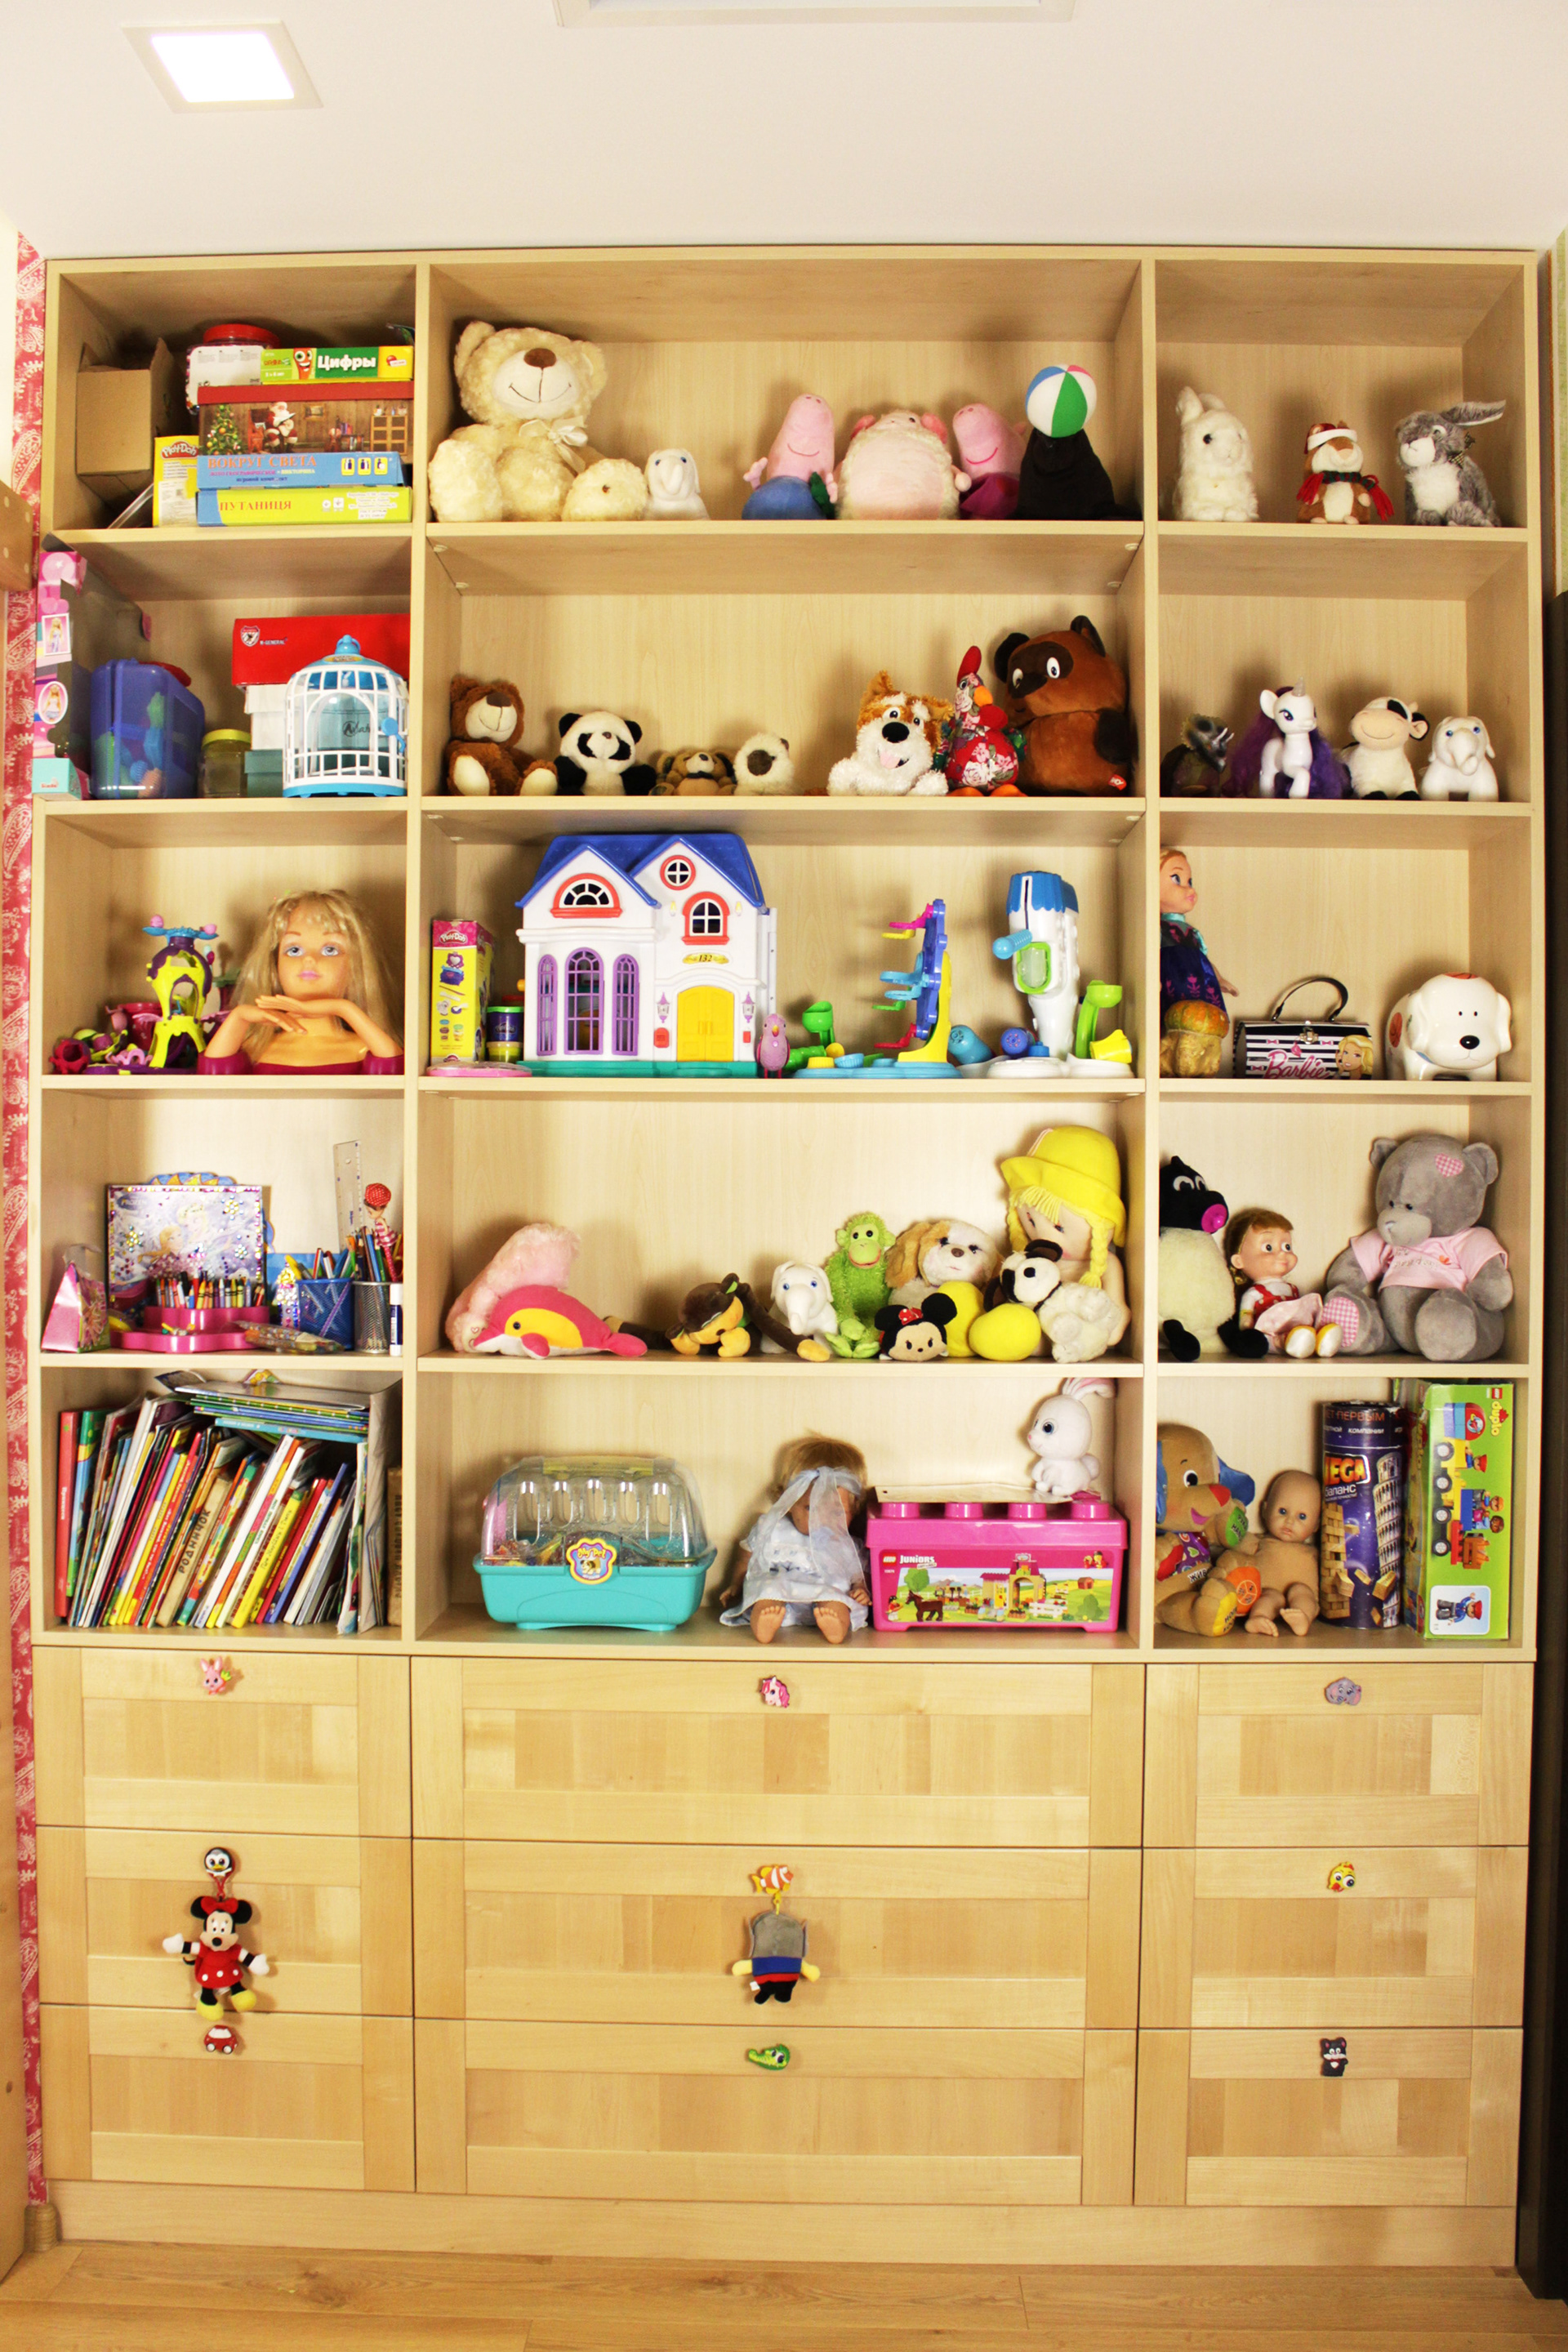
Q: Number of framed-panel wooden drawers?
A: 9